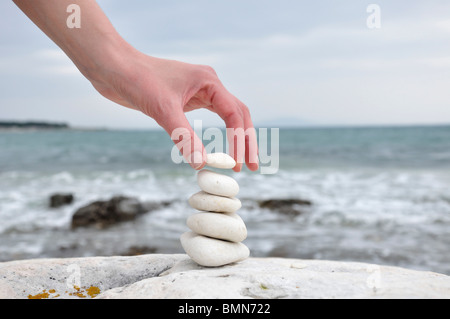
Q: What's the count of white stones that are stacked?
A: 5